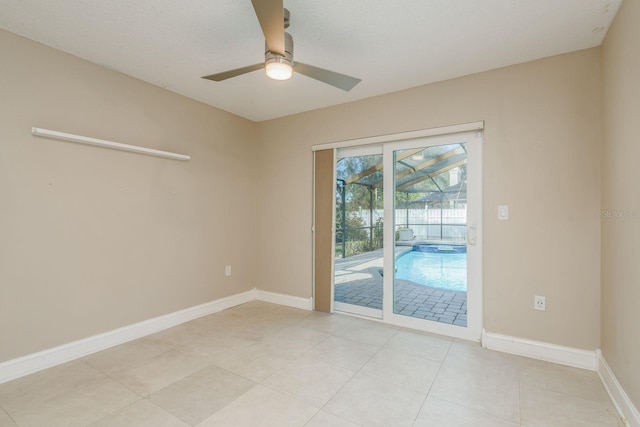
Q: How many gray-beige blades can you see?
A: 3